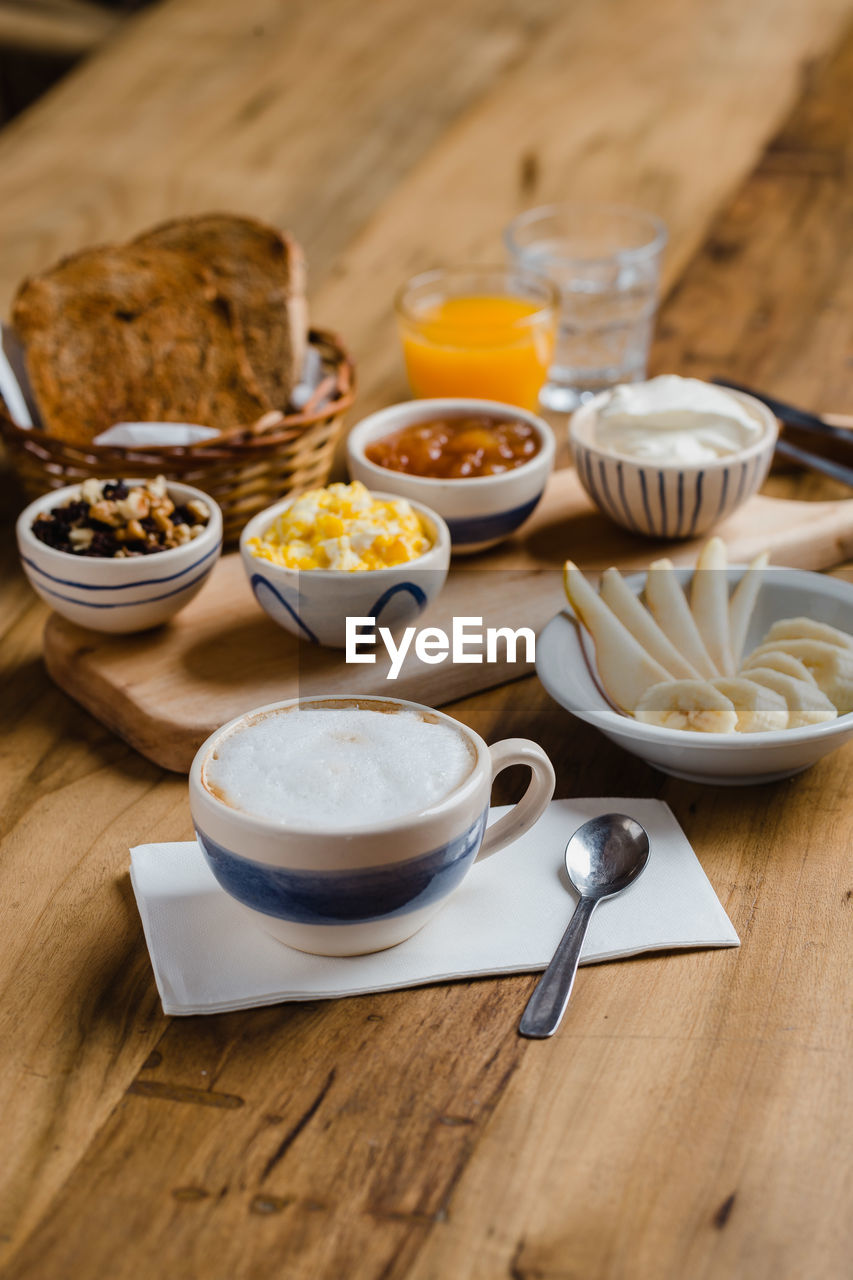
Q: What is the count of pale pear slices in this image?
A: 5